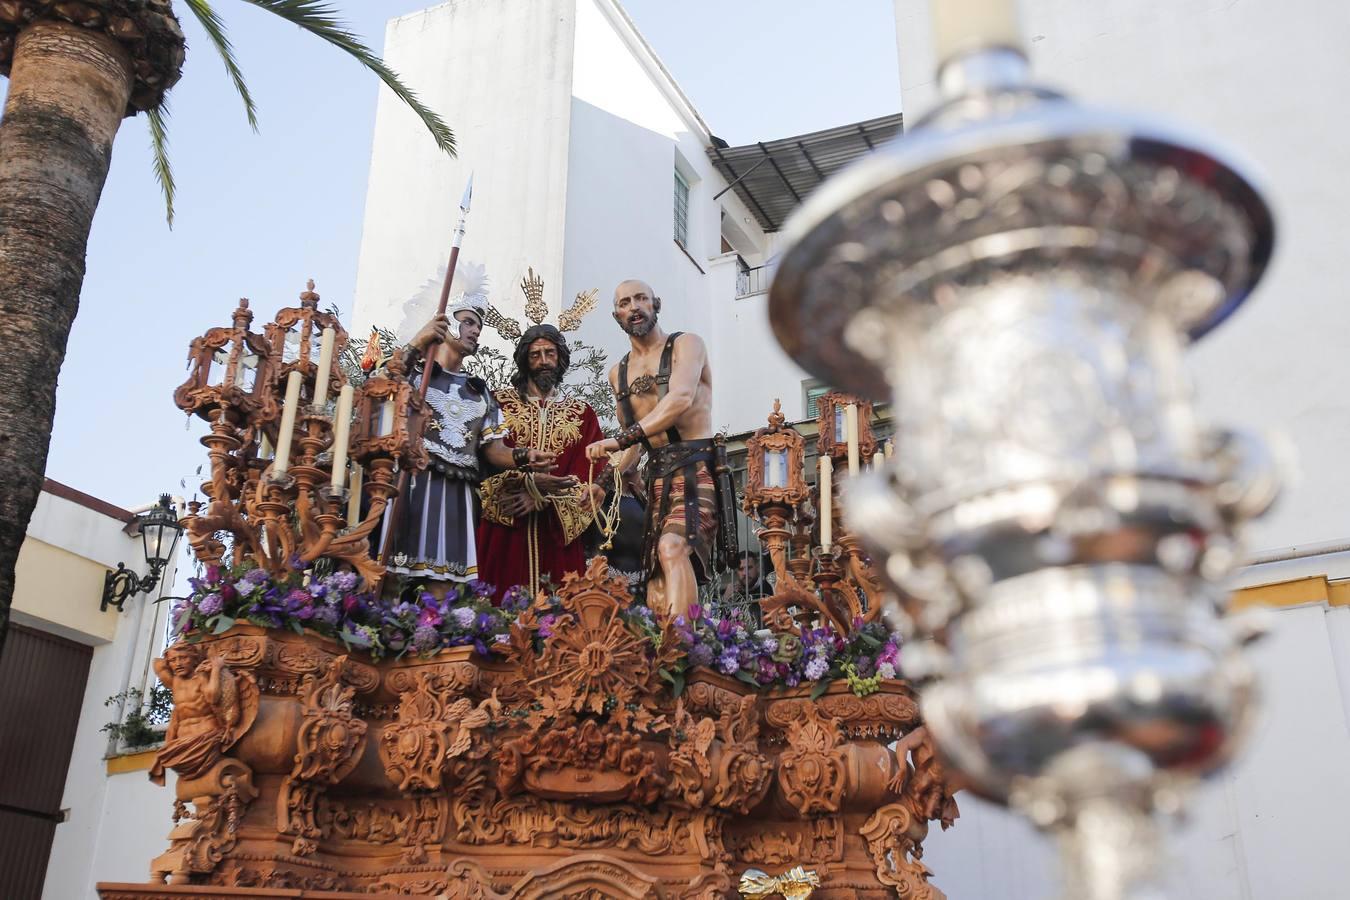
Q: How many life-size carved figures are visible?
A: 3